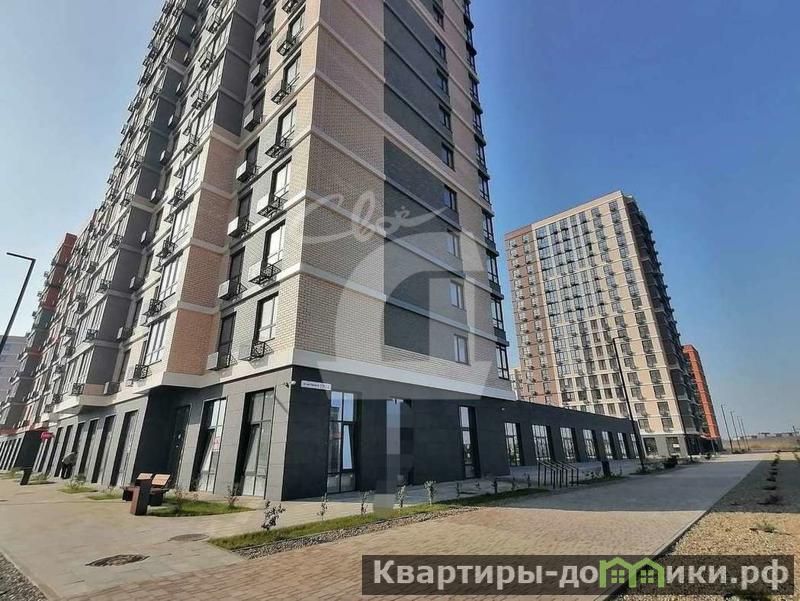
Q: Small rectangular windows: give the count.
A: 9